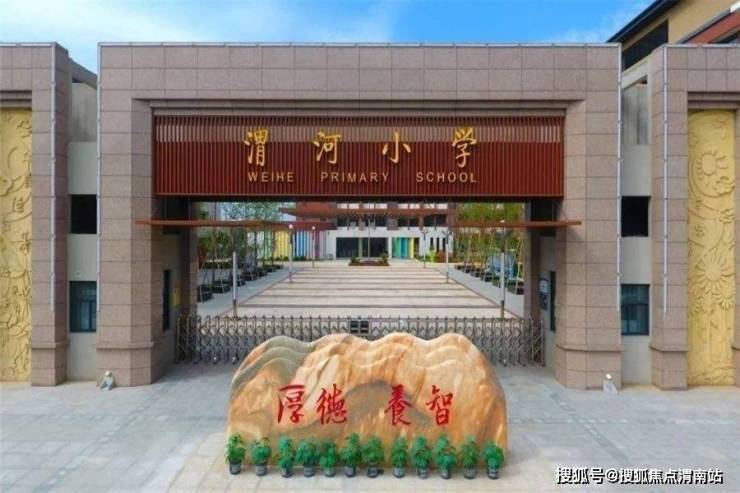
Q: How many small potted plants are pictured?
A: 12